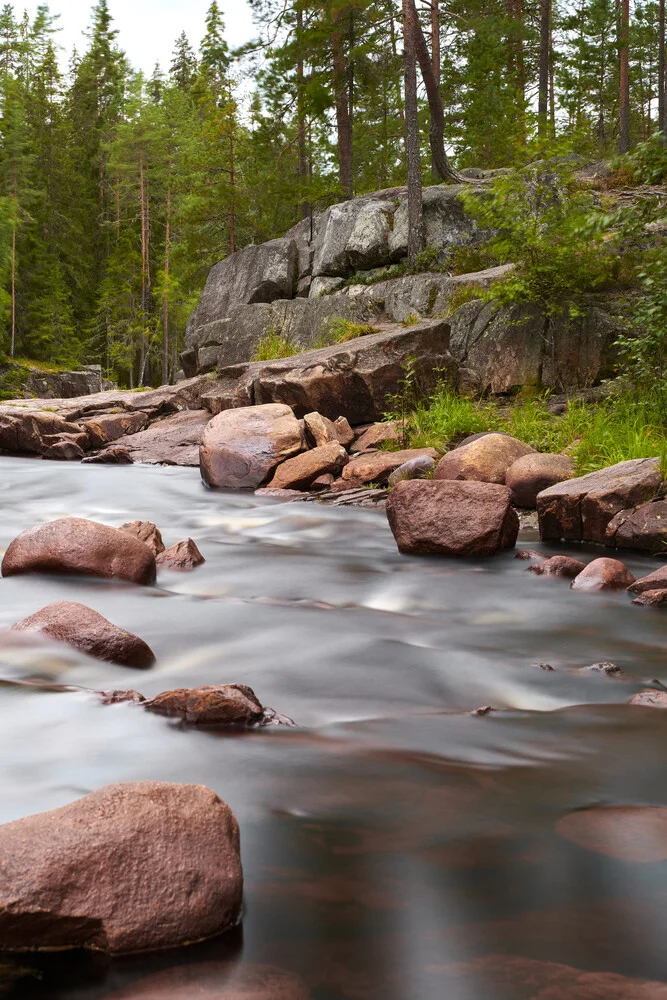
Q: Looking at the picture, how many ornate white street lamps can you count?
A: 0